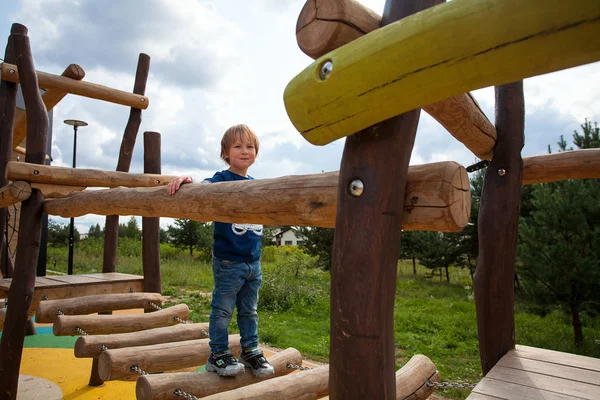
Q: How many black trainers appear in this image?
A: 2